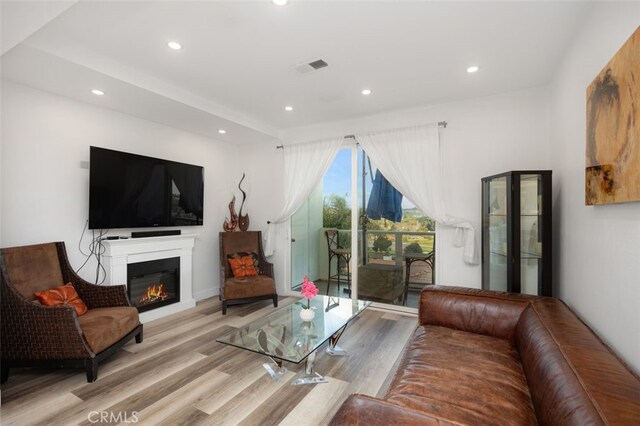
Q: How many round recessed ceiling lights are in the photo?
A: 7